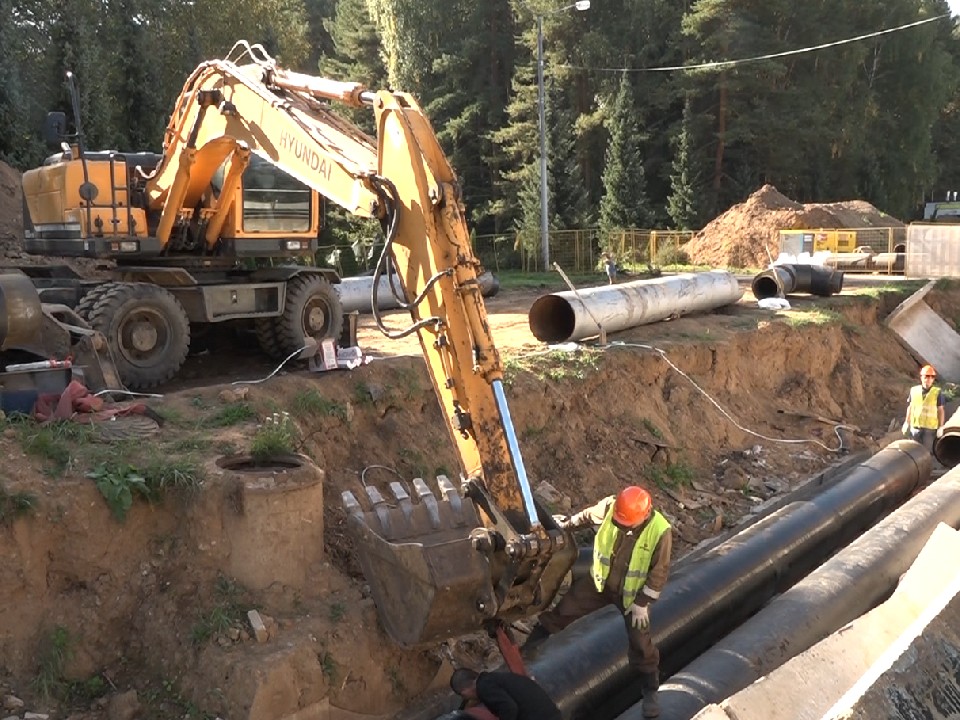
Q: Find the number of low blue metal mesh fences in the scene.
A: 0